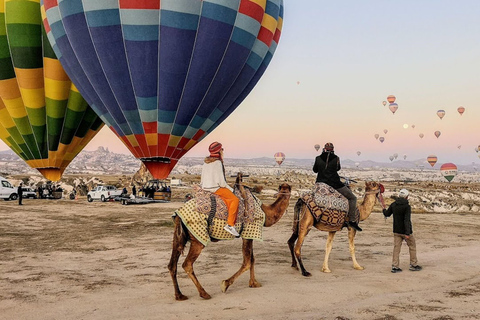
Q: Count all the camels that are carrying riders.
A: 2